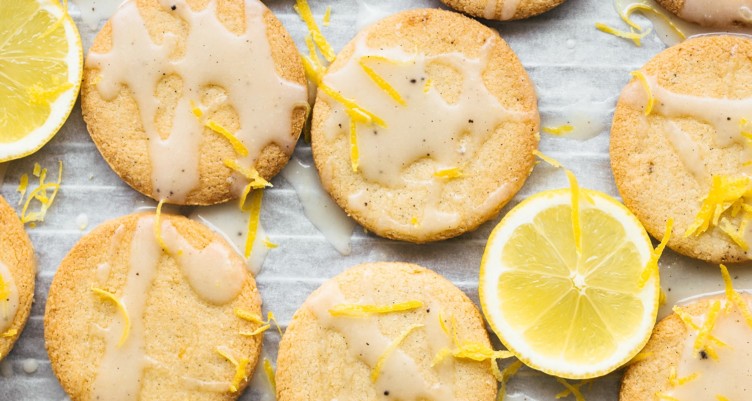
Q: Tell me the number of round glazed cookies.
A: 9